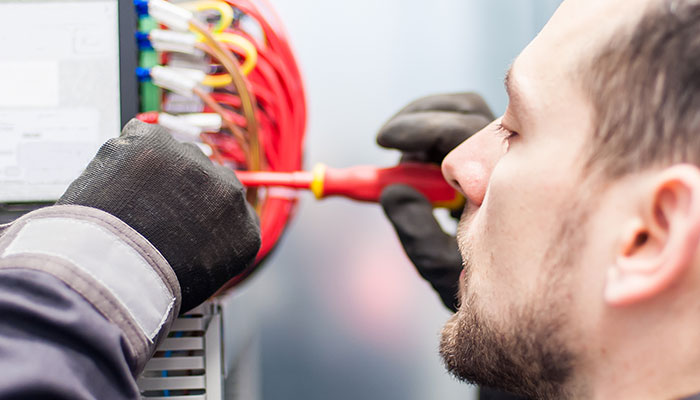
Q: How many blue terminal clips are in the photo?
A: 3